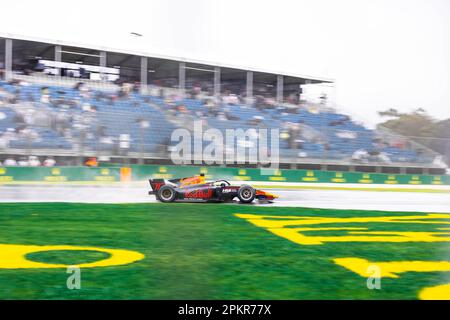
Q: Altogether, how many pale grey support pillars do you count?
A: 8